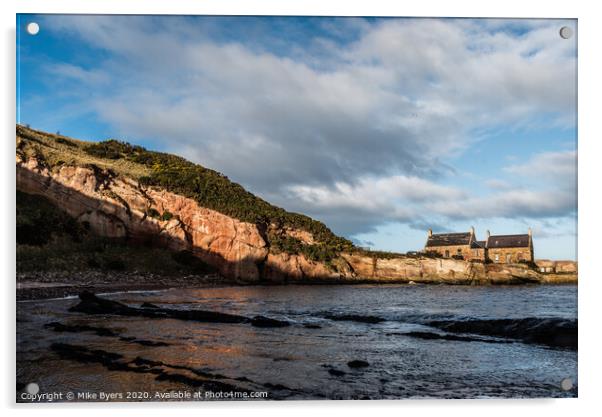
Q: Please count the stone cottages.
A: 2